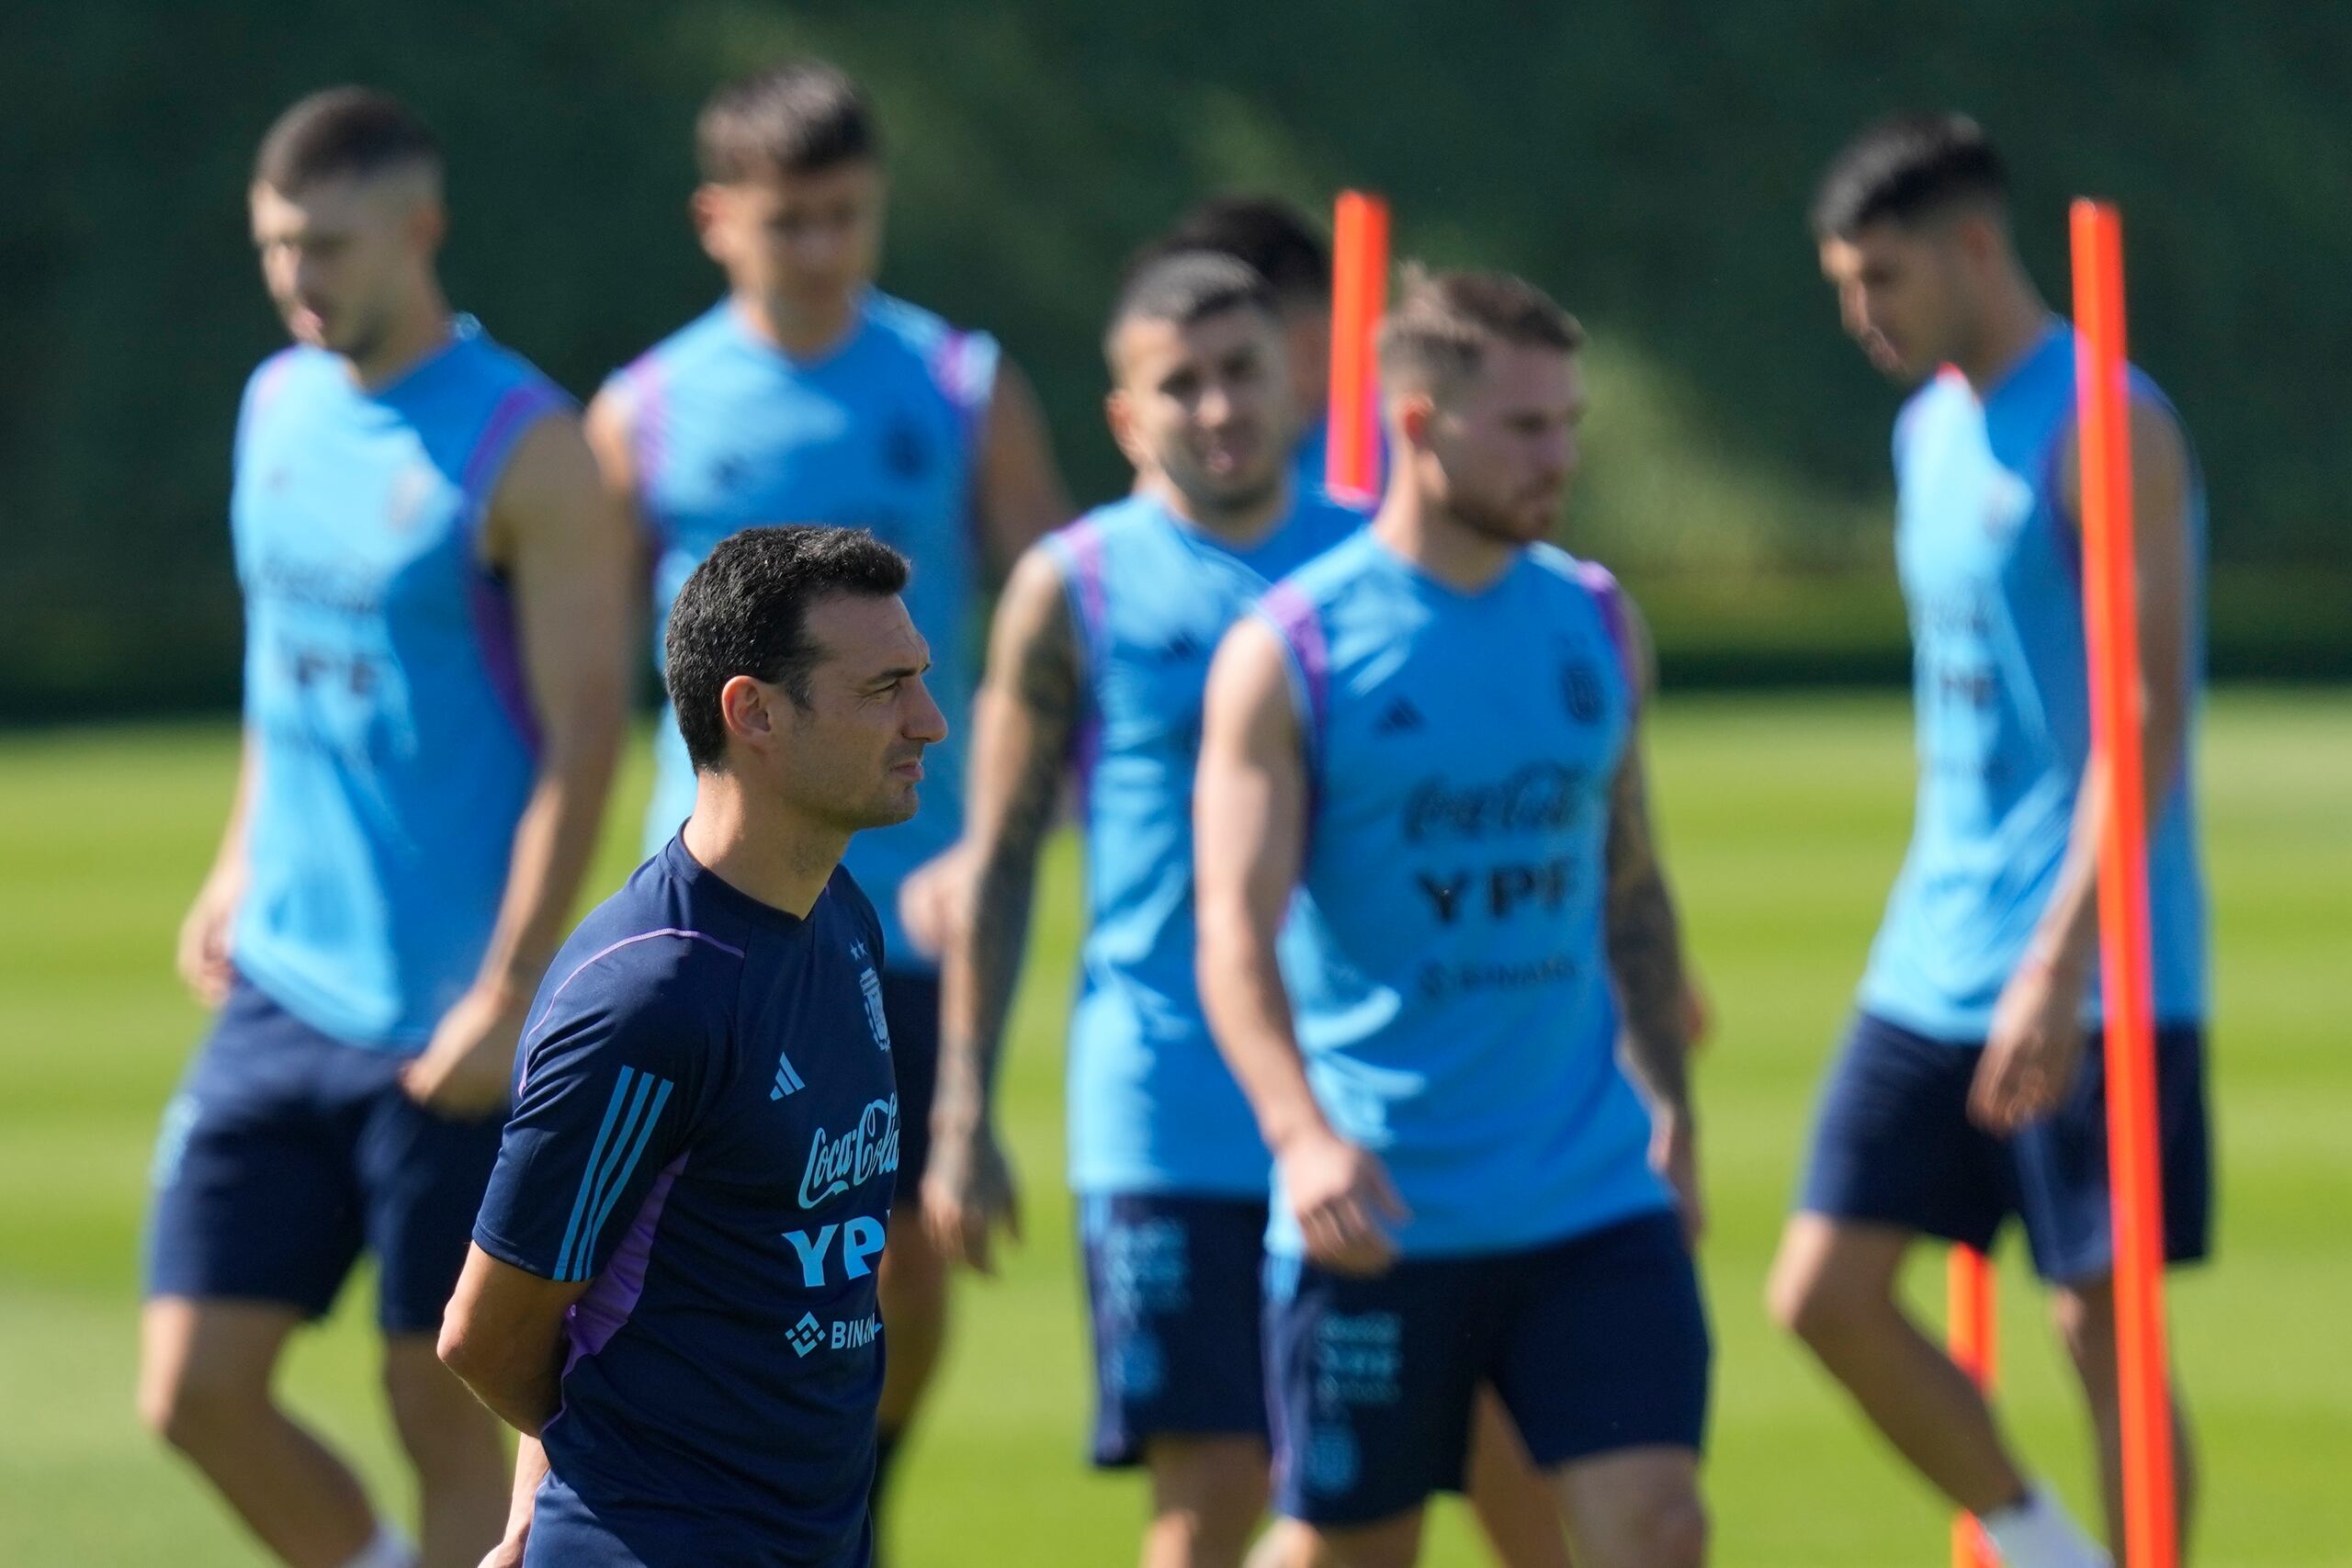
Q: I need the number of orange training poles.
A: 3